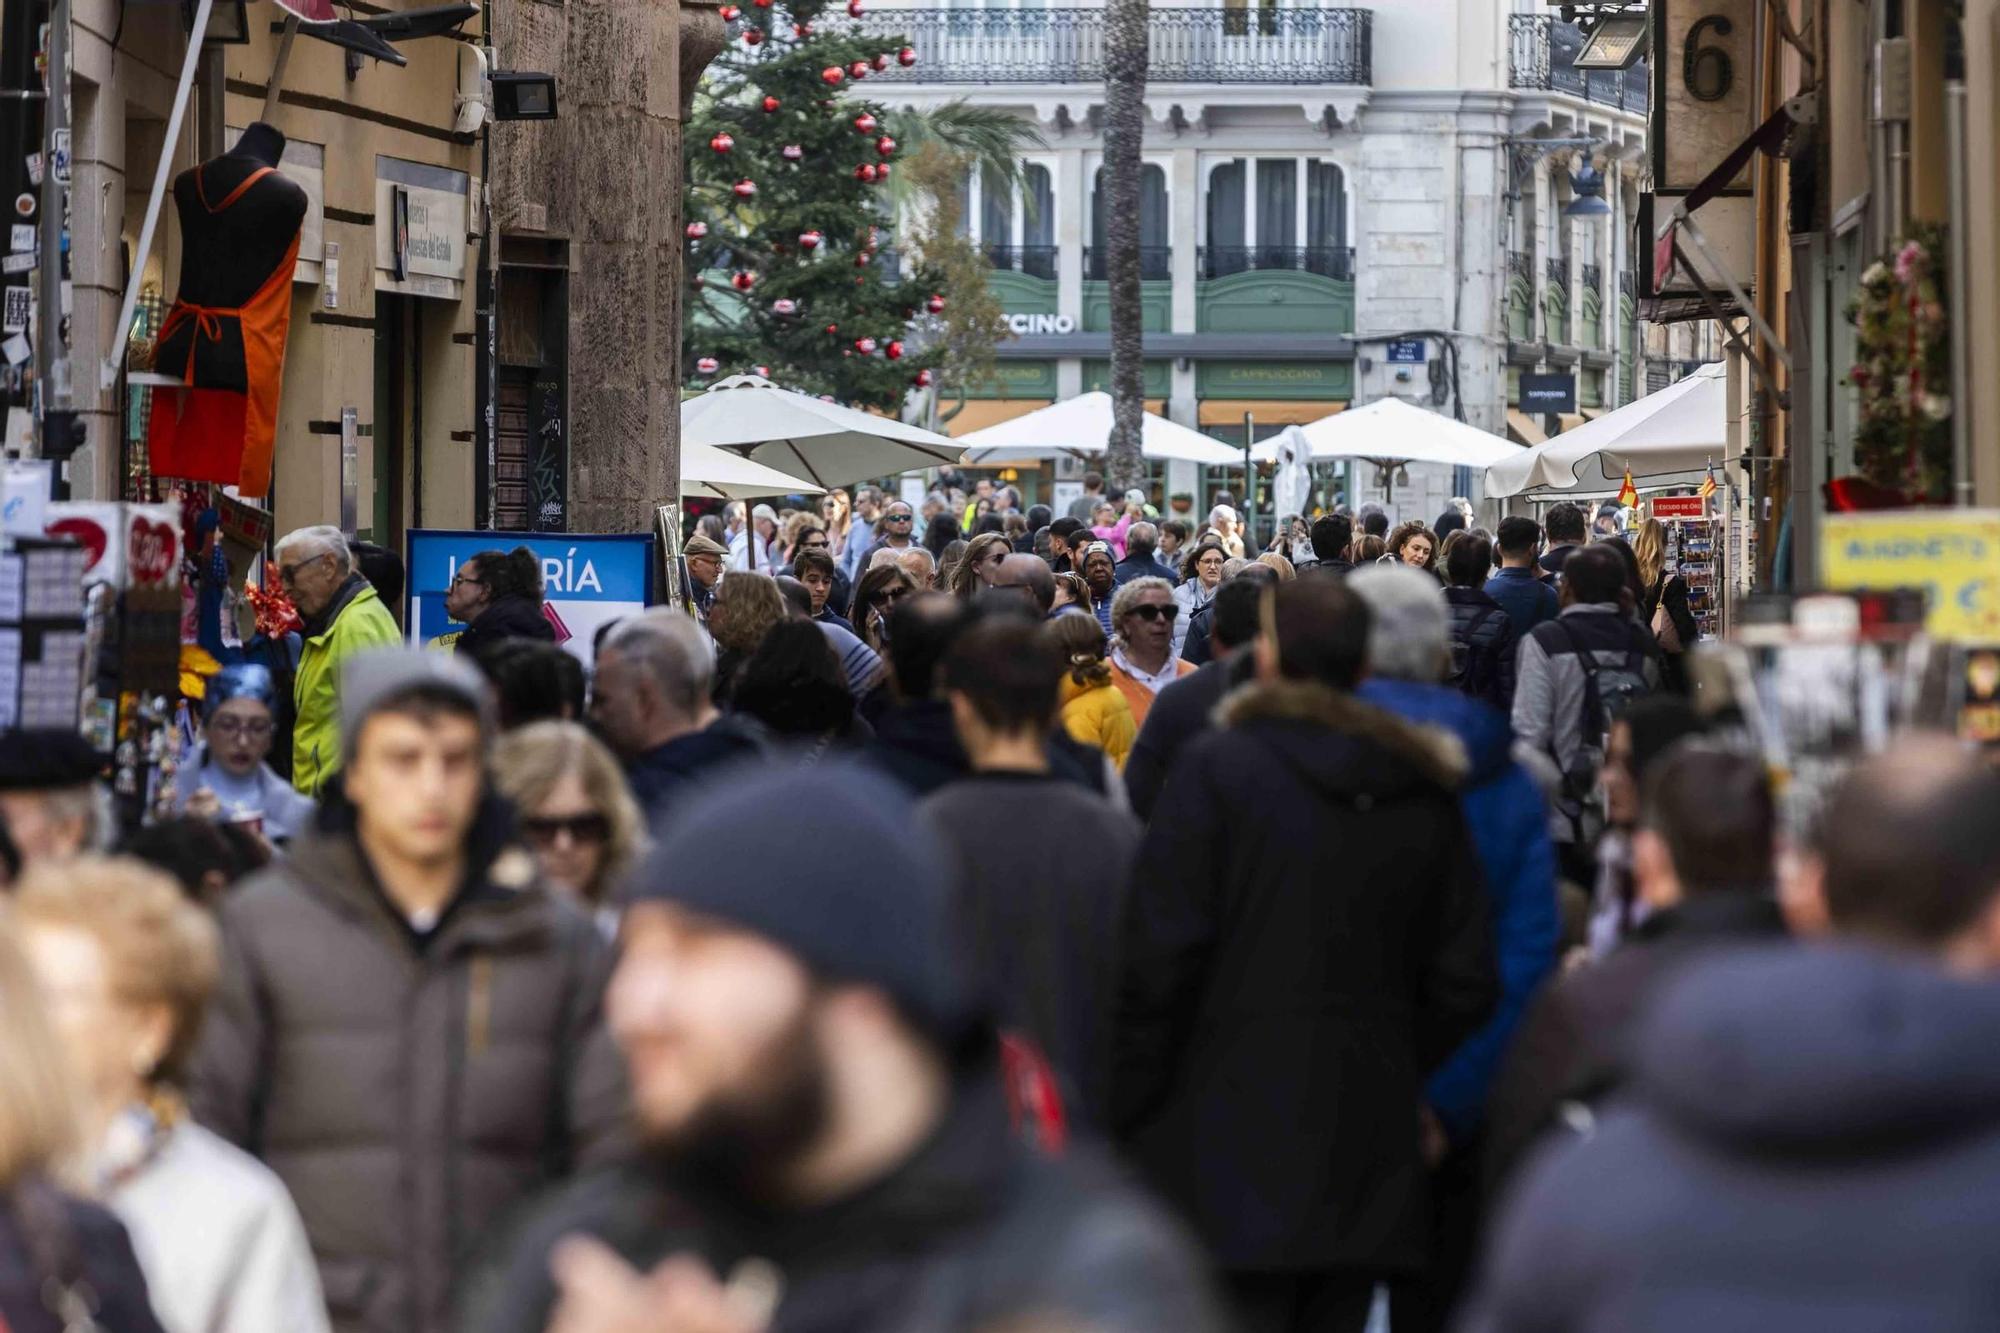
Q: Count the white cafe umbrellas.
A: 5